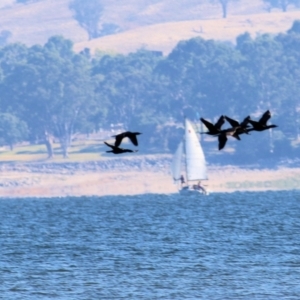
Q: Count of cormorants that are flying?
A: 6